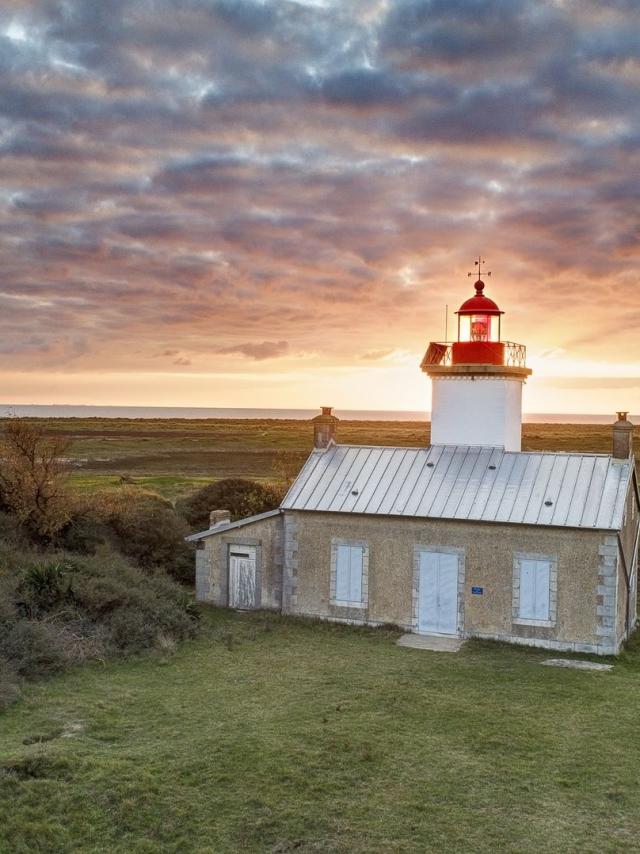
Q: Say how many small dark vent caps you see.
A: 4